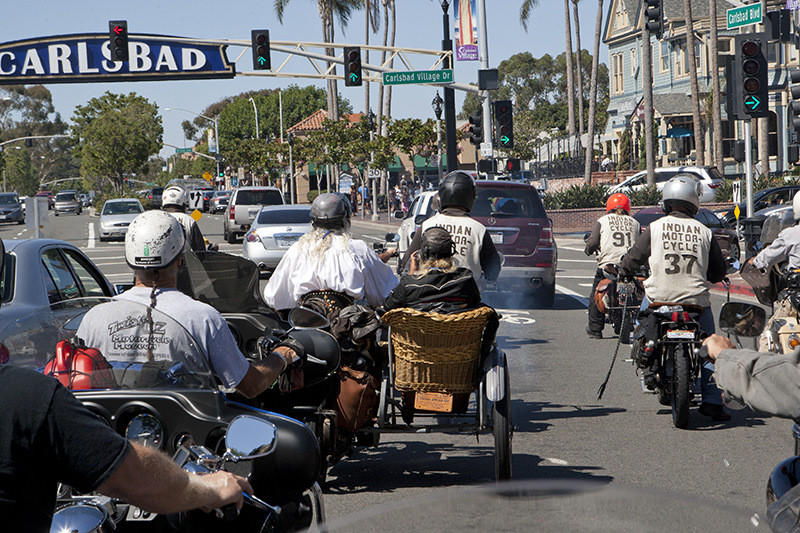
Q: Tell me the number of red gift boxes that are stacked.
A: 0